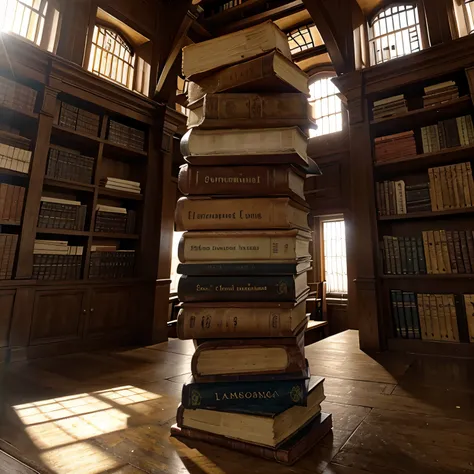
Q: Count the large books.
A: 14